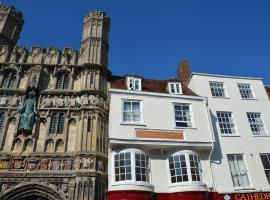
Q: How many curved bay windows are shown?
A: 2